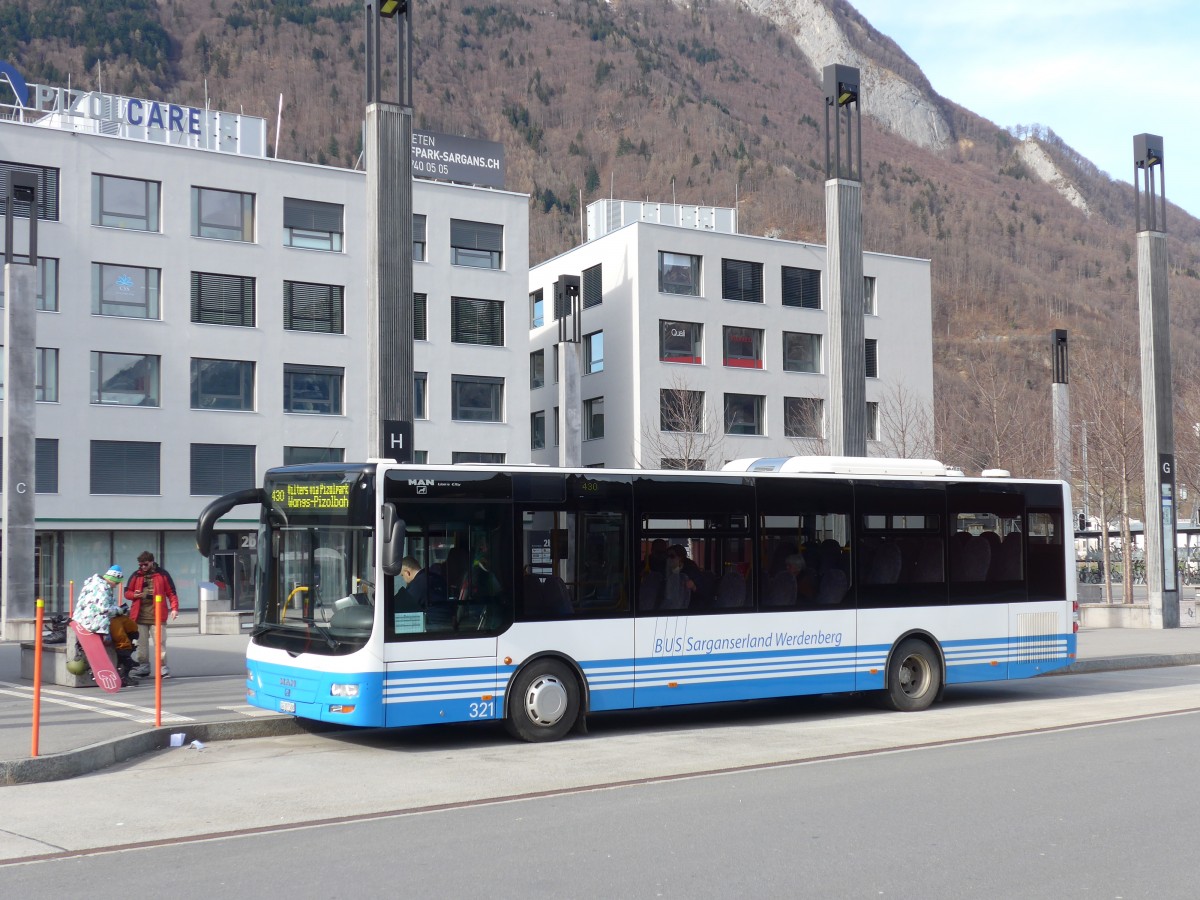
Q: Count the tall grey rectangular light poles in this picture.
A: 6